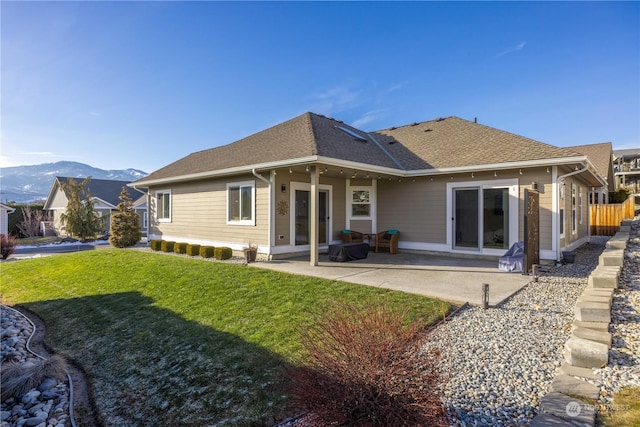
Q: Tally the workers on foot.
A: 0